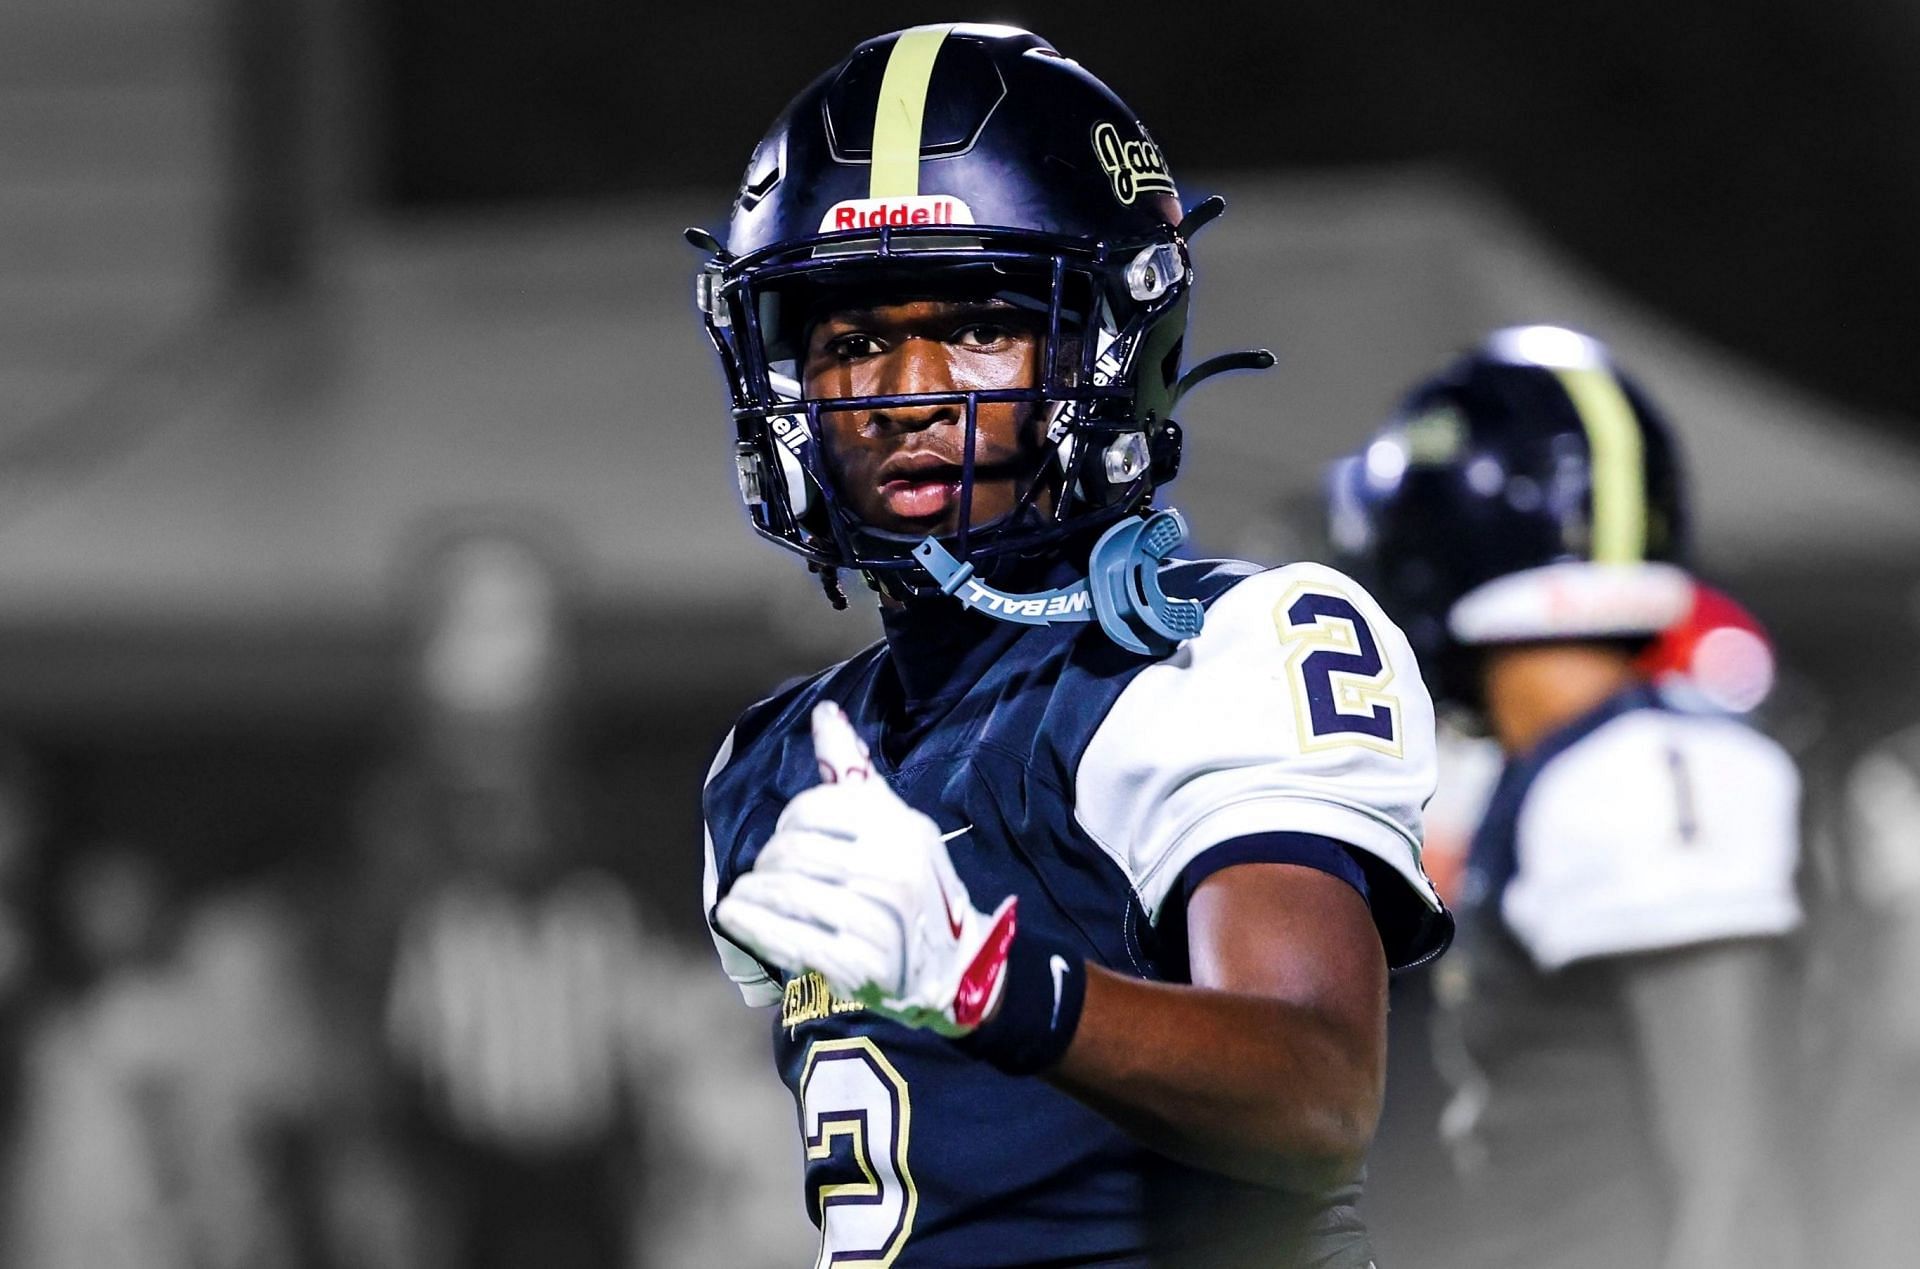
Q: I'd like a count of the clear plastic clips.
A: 4